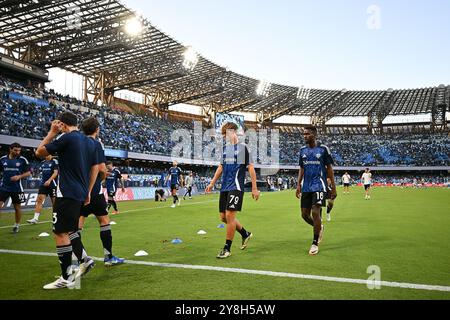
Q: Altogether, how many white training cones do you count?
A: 4